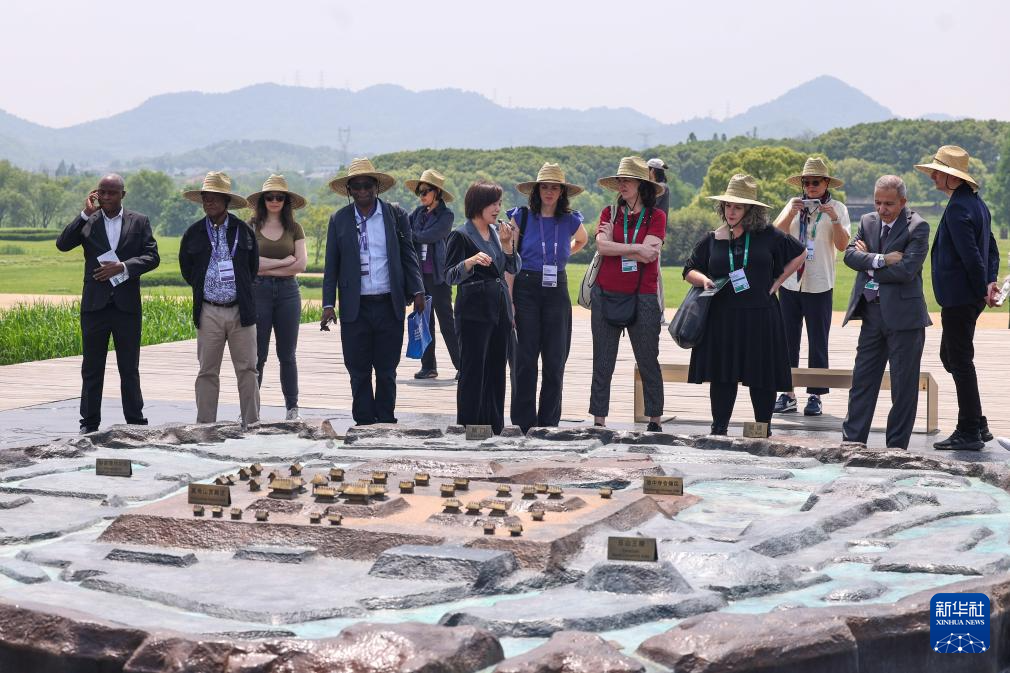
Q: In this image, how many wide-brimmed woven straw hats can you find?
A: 9